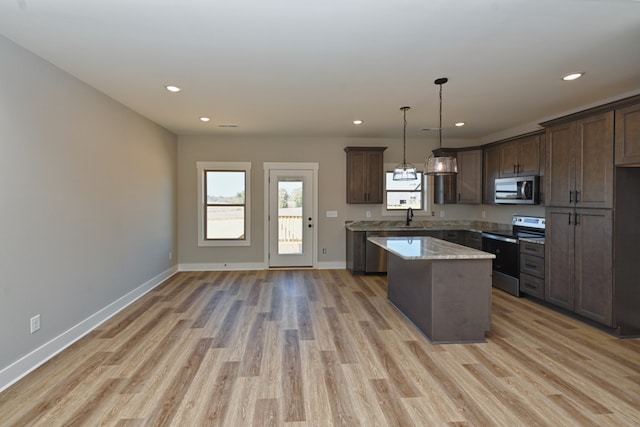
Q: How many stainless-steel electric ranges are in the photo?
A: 1